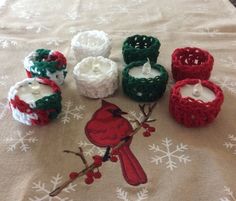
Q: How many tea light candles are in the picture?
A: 4